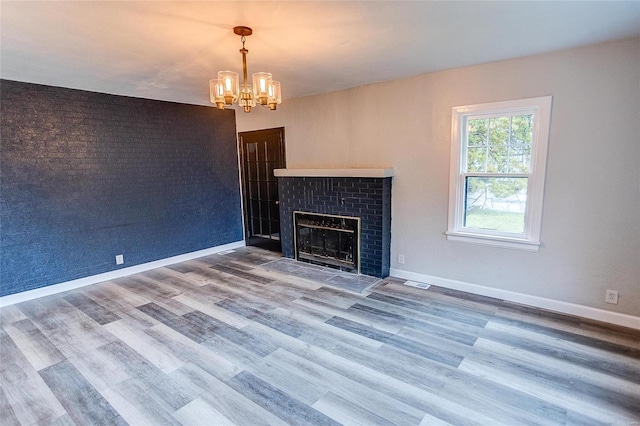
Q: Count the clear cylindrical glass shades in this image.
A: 5